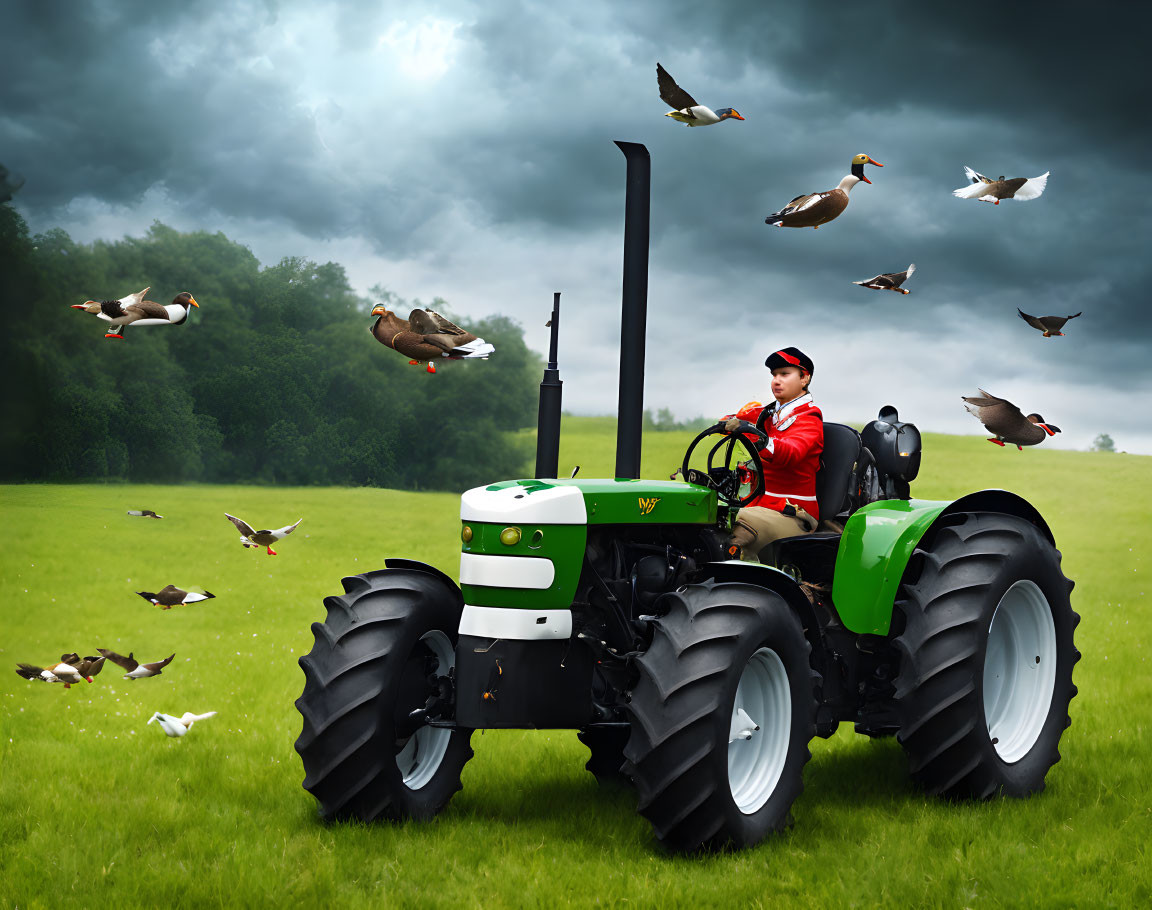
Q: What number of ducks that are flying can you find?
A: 14